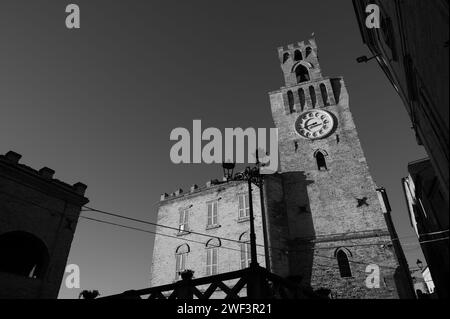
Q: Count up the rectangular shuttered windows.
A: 6